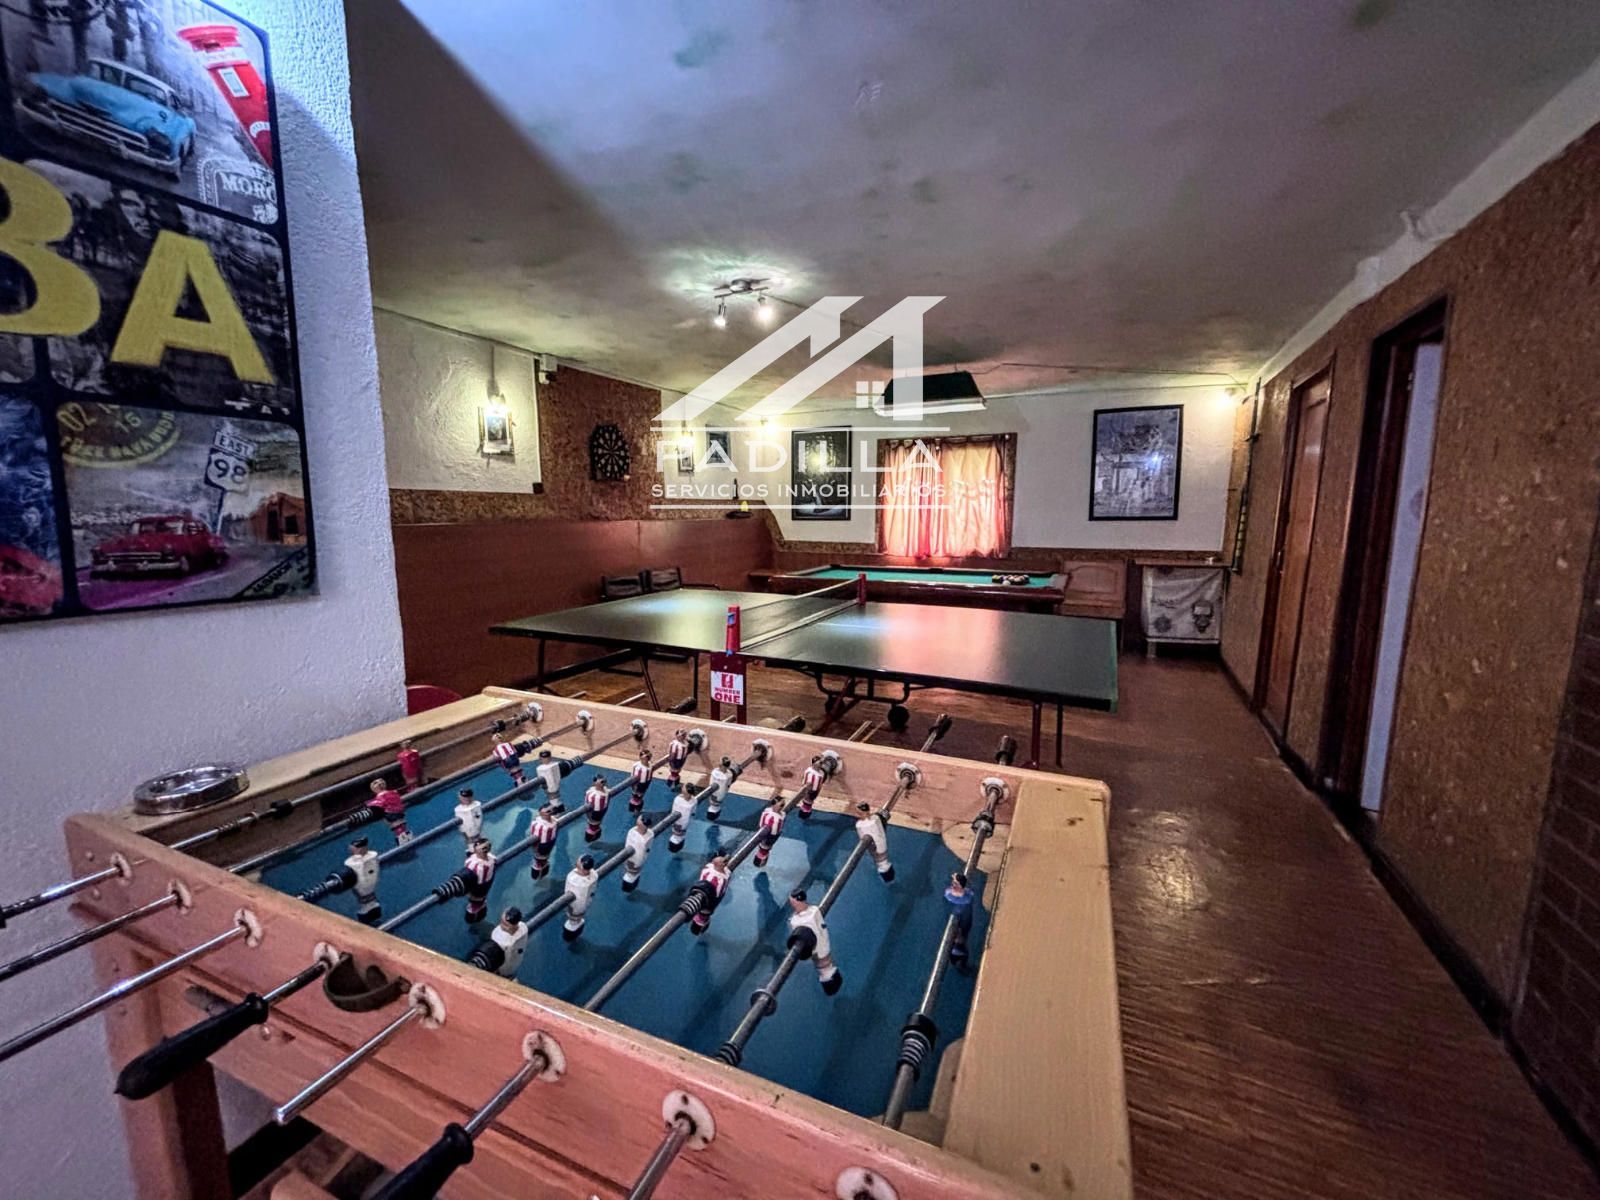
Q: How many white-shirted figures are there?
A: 10